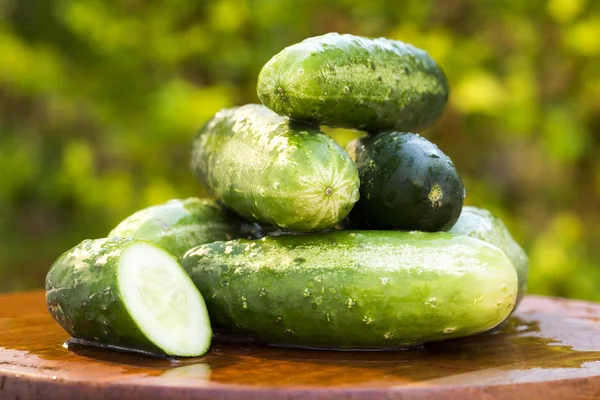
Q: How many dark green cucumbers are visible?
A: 1